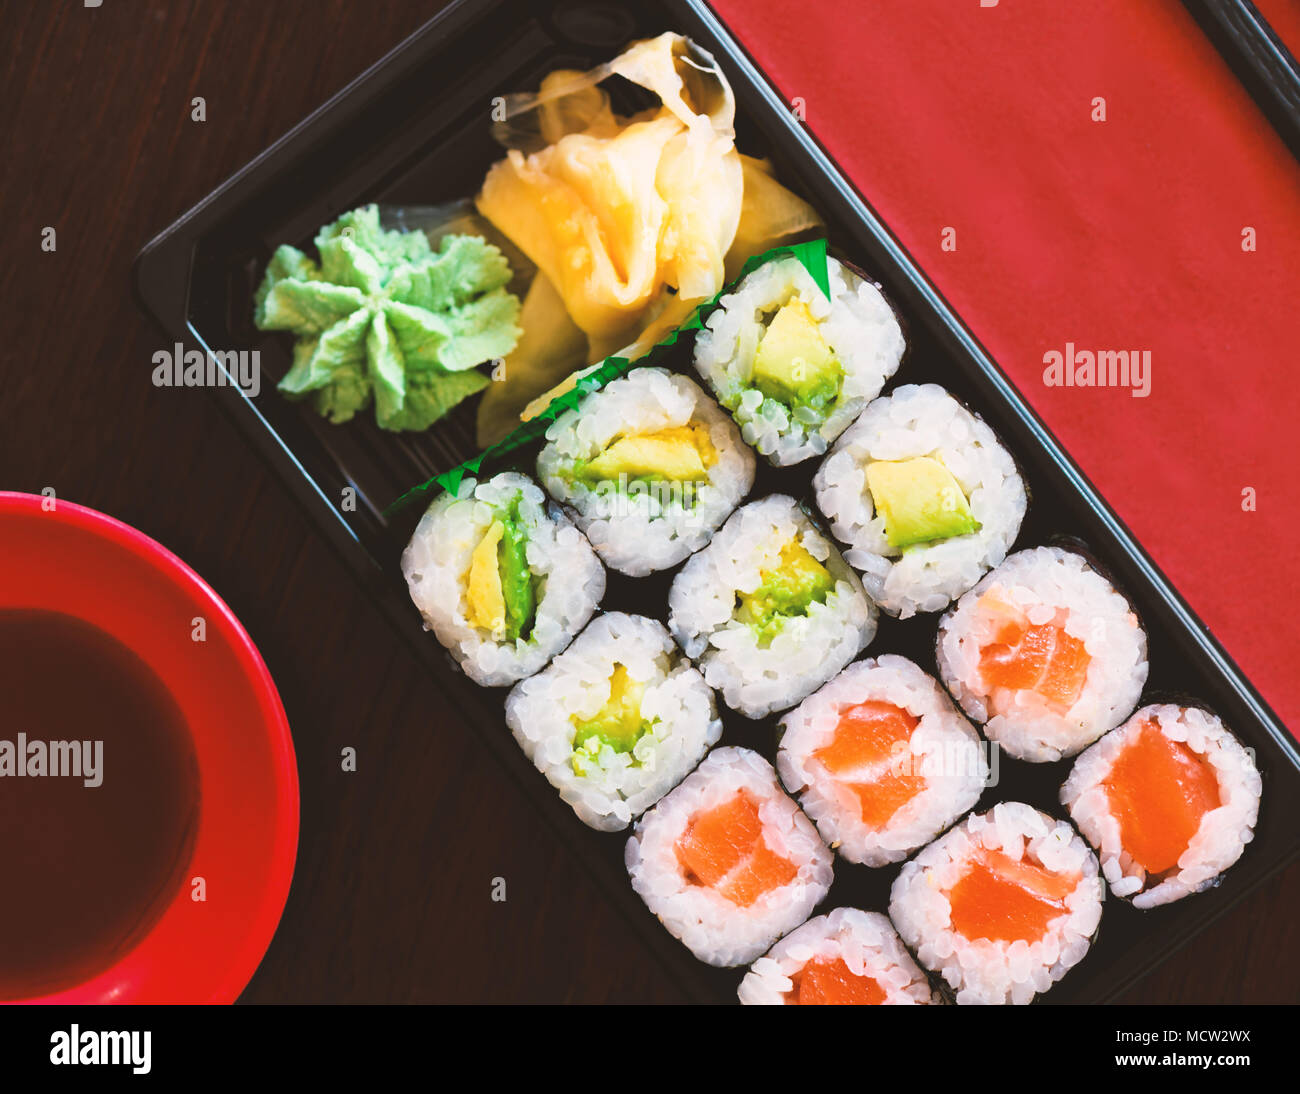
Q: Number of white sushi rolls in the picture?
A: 12